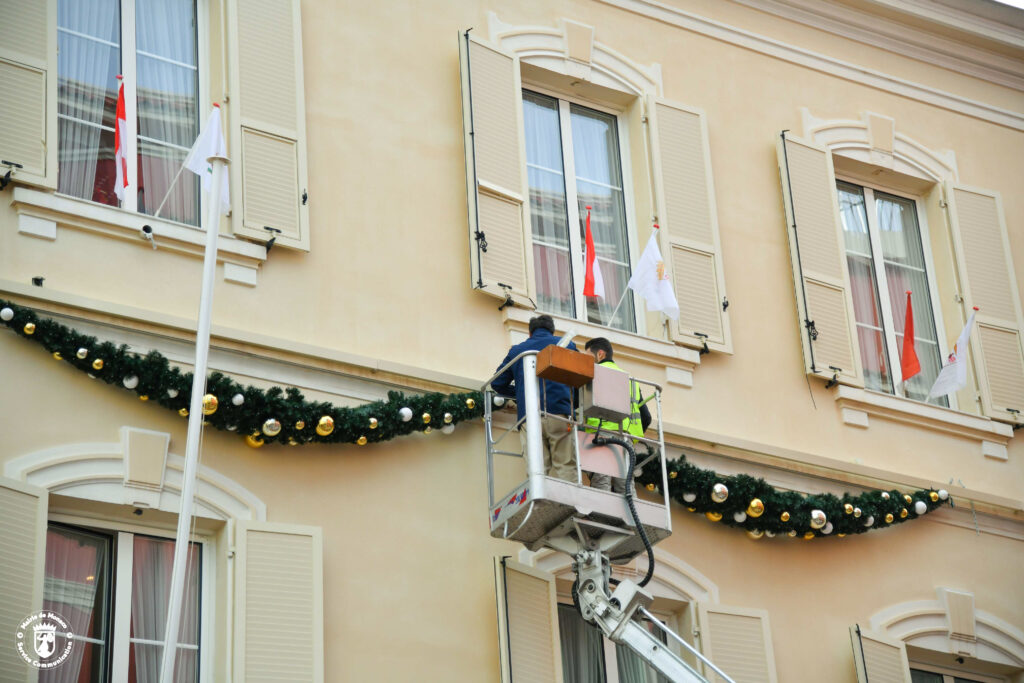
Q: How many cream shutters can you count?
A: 11